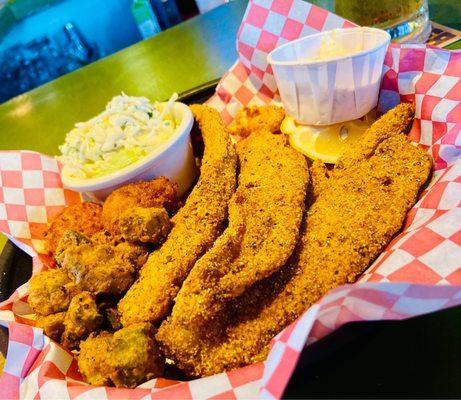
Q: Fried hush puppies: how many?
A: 2